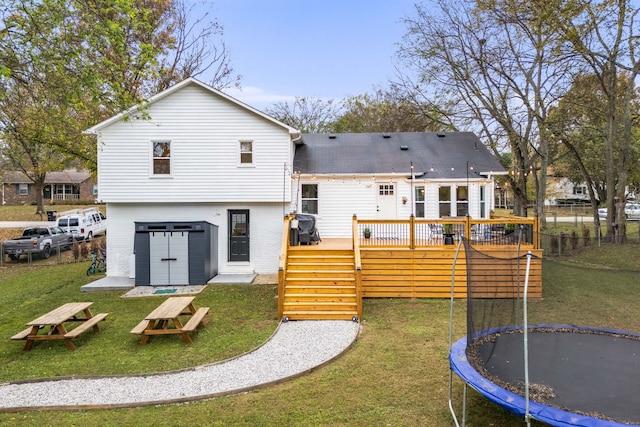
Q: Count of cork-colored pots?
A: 0